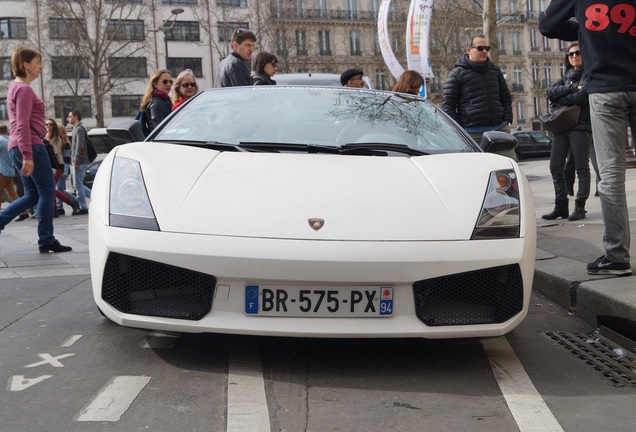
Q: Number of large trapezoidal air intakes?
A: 2